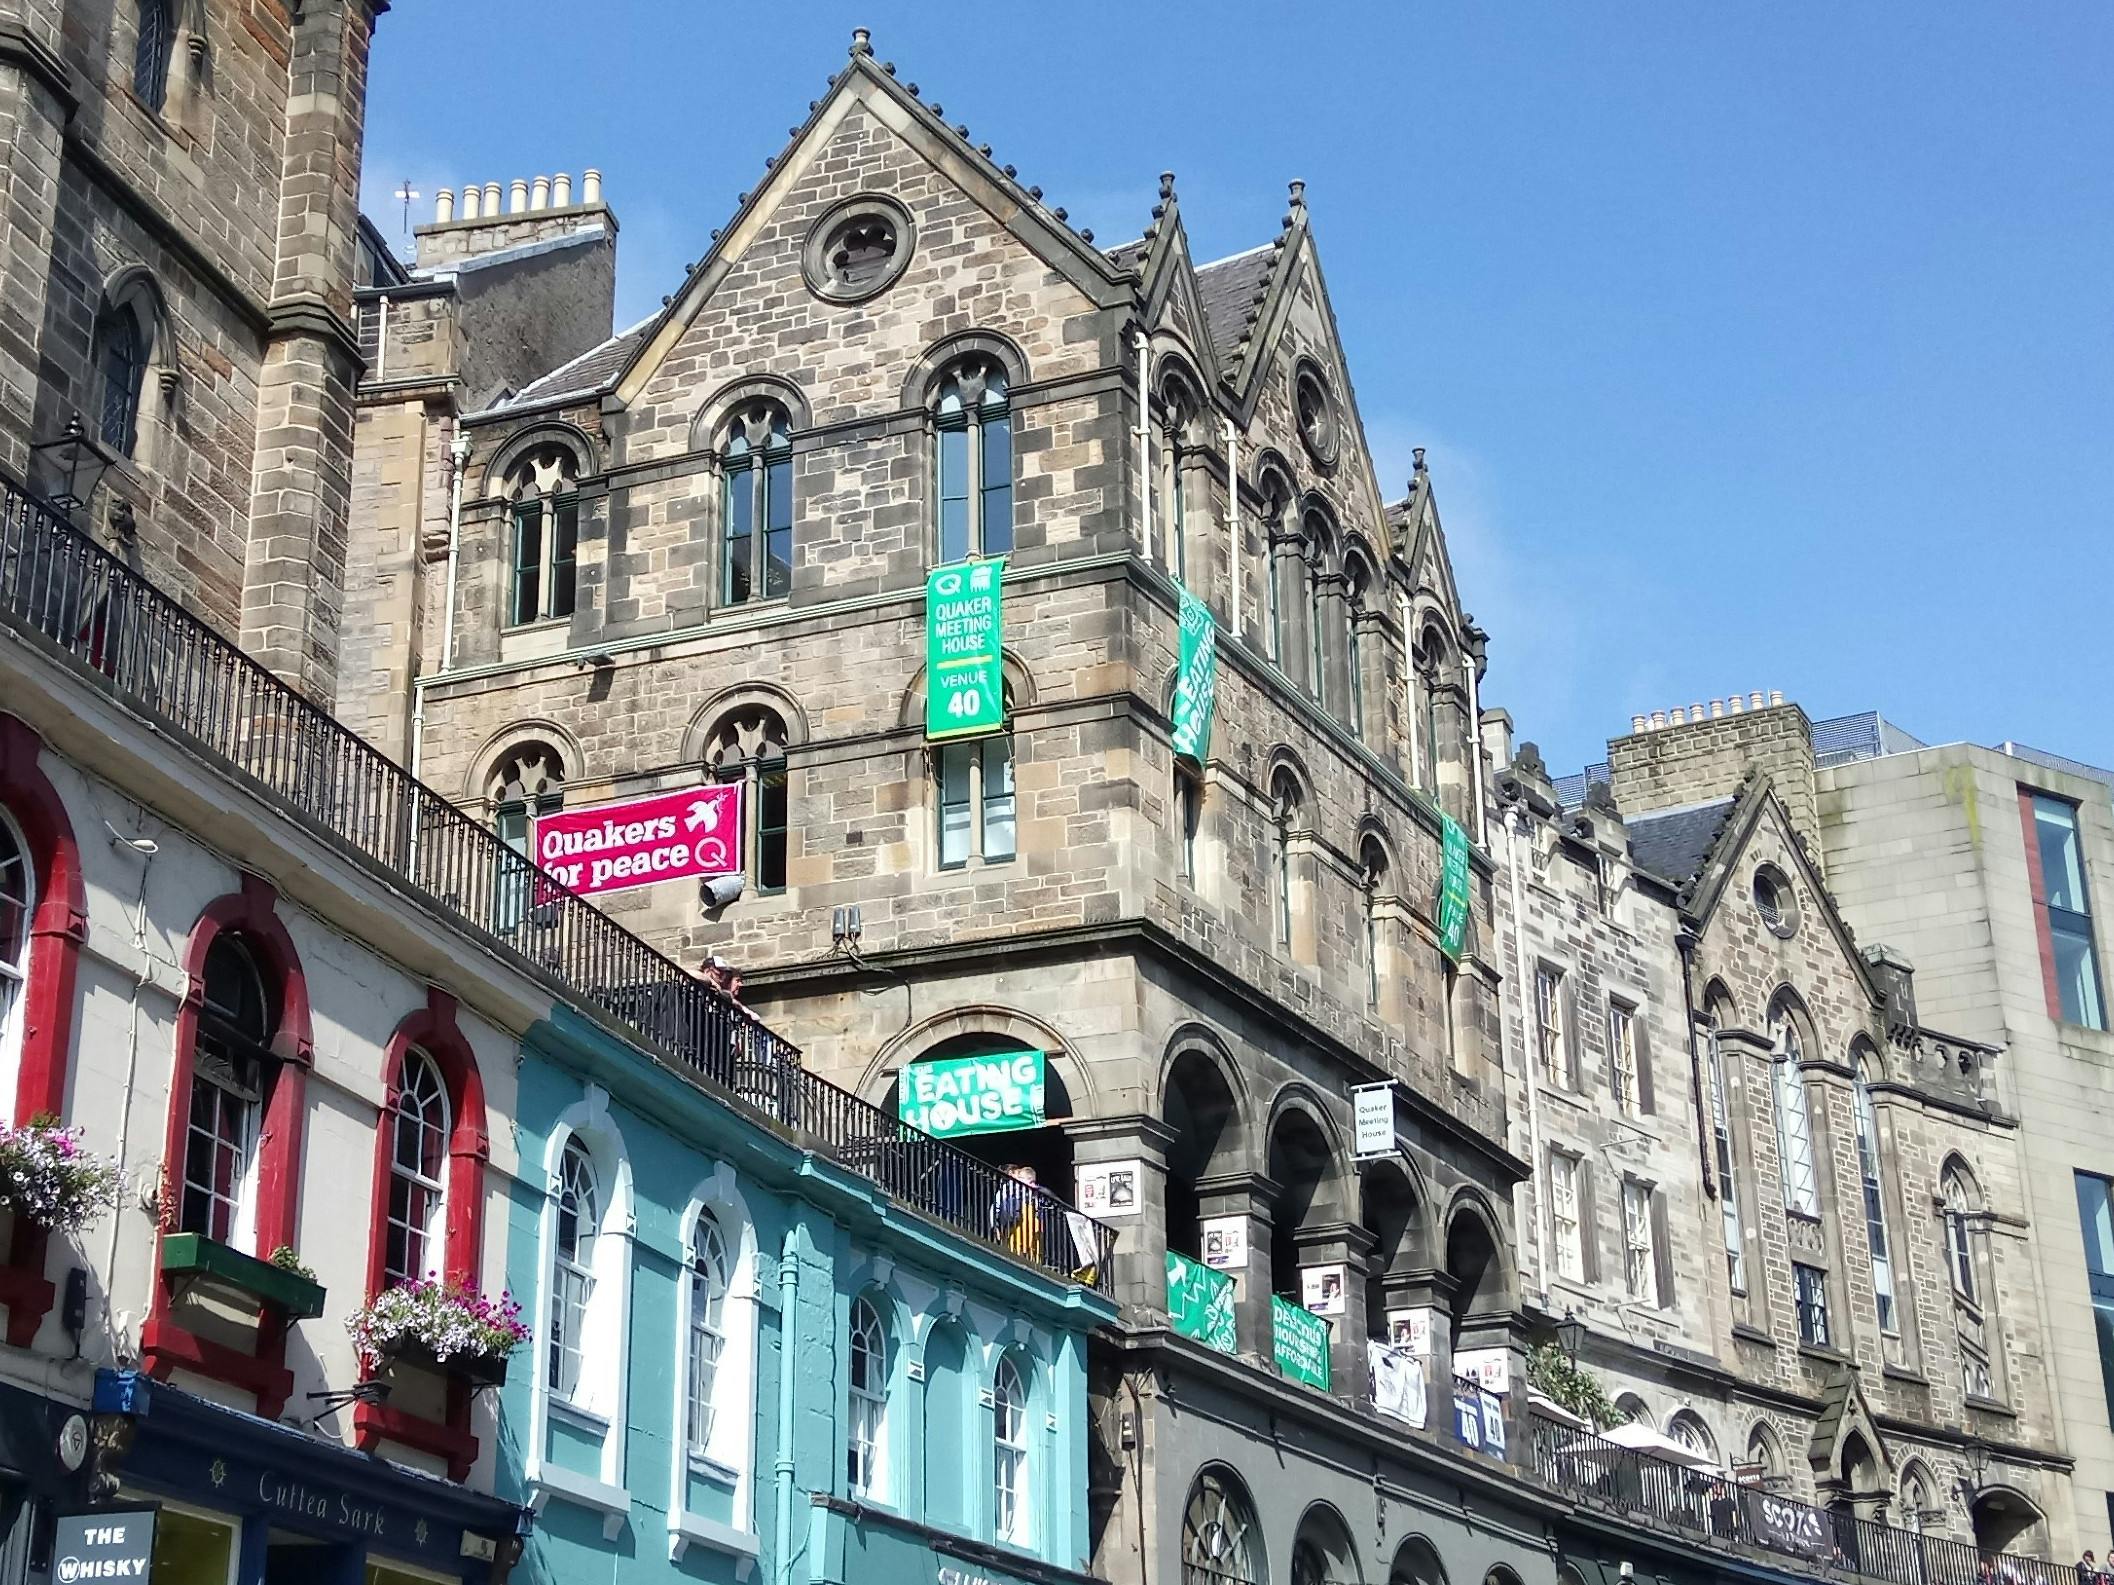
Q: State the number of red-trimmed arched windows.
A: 3